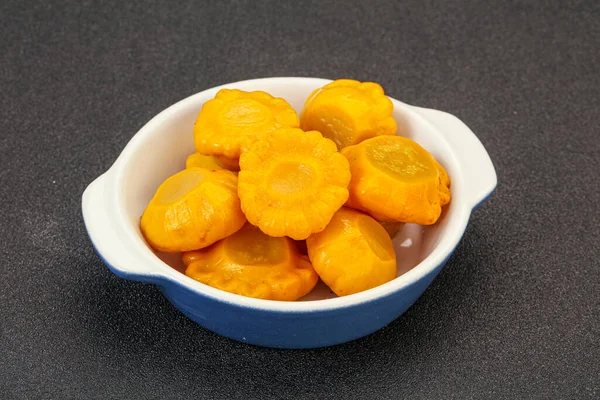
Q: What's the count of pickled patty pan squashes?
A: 8